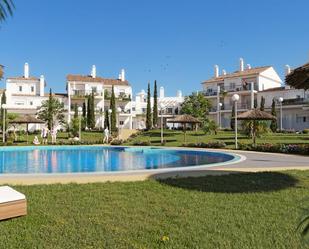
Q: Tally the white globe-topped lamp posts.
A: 8